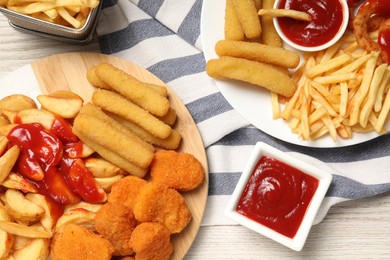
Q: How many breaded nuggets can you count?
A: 6